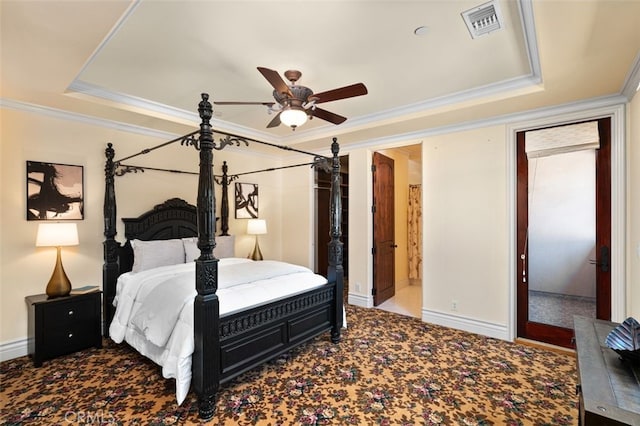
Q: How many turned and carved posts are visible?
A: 4